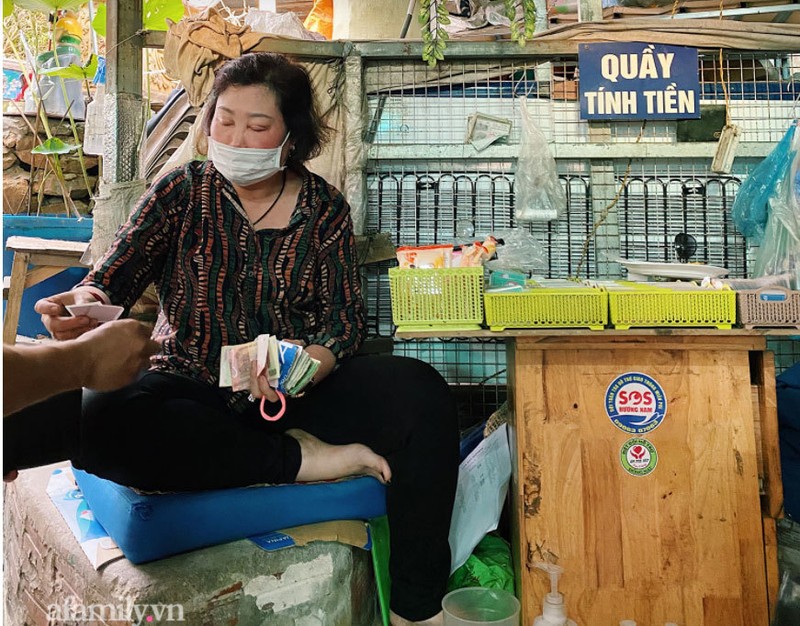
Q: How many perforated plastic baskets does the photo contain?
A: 4